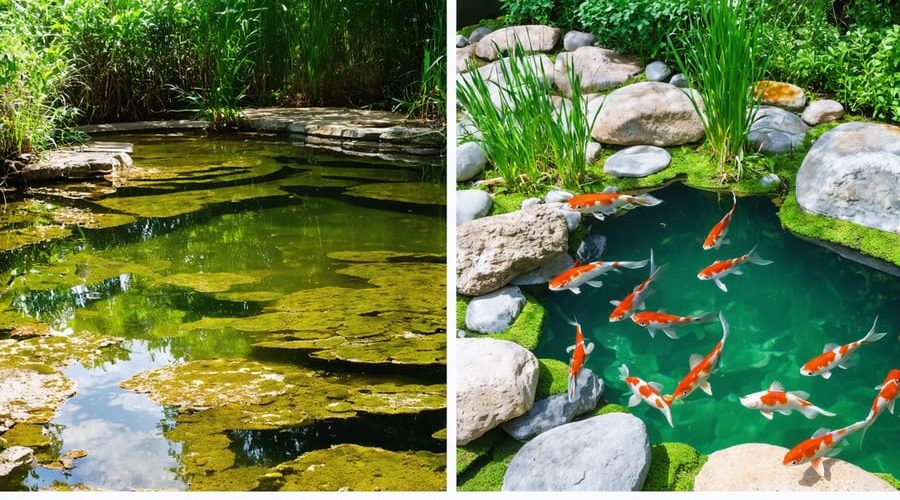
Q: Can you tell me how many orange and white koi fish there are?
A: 13